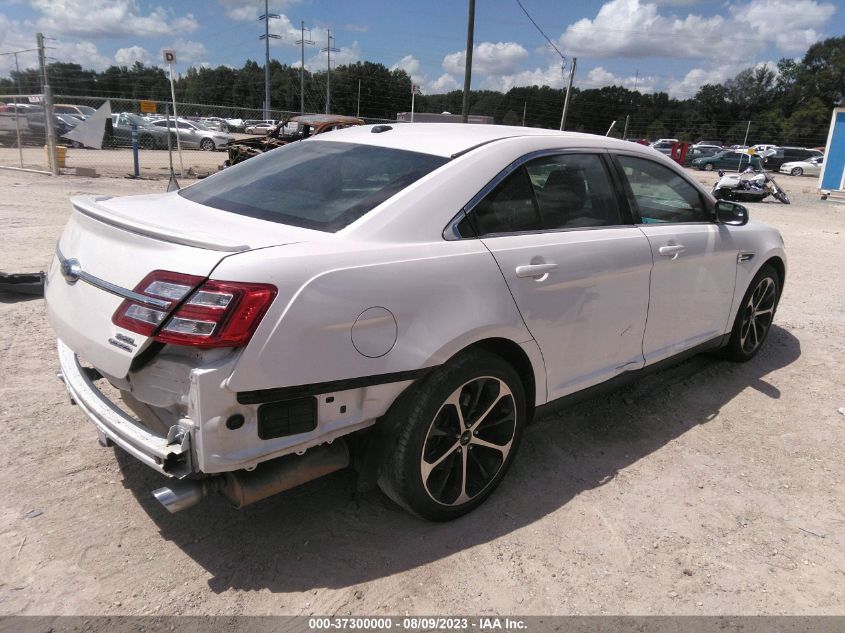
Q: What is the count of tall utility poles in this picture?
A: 5